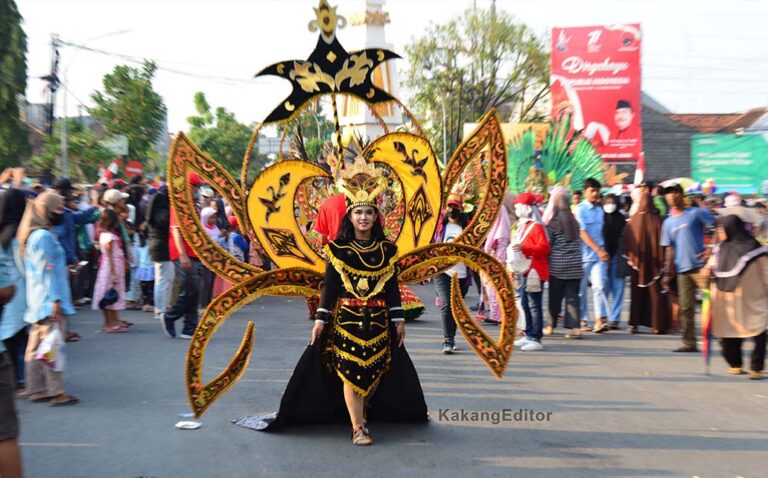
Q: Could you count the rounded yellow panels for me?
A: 2